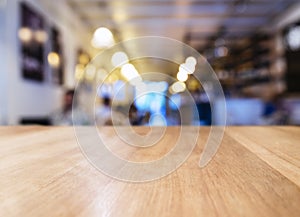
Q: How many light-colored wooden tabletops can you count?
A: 1